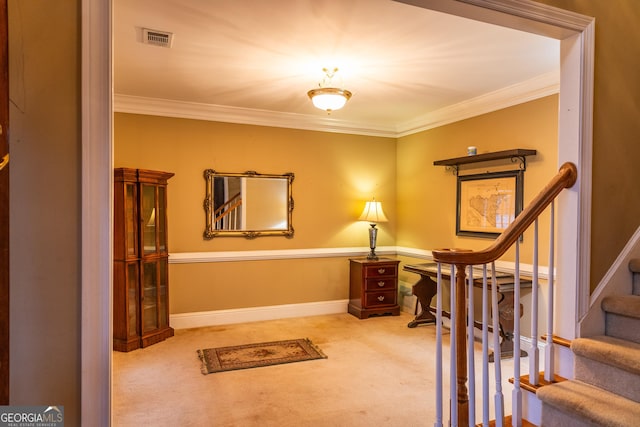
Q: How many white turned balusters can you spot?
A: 8